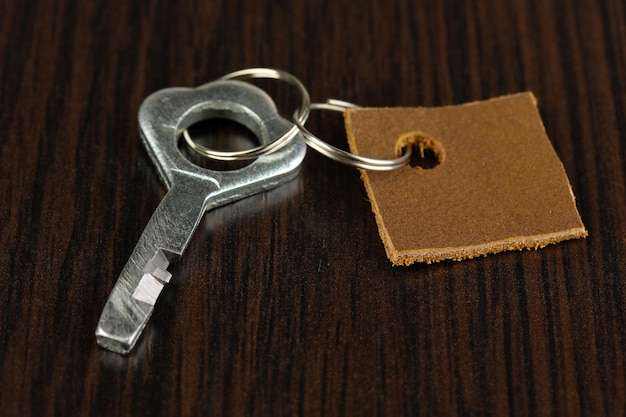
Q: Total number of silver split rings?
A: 2